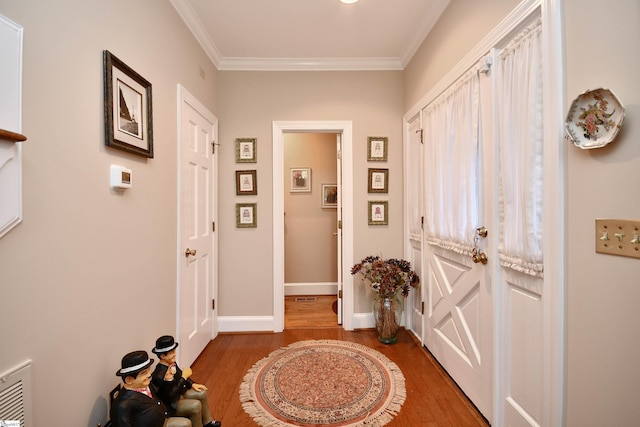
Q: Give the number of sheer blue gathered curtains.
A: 0